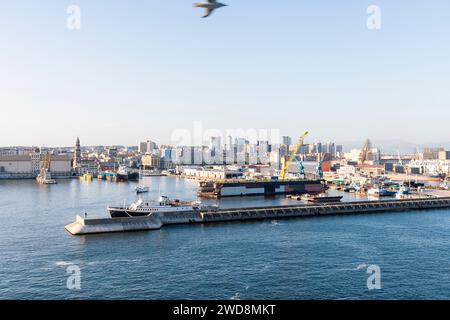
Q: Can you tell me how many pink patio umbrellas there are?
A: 0